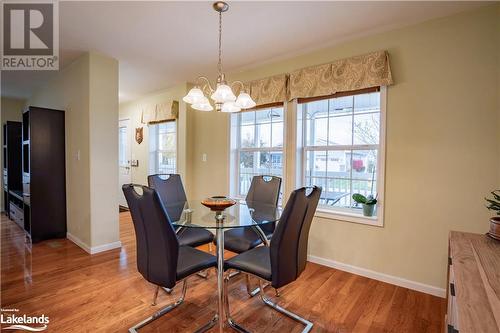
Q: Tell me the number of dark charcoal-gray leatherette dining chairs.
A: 4